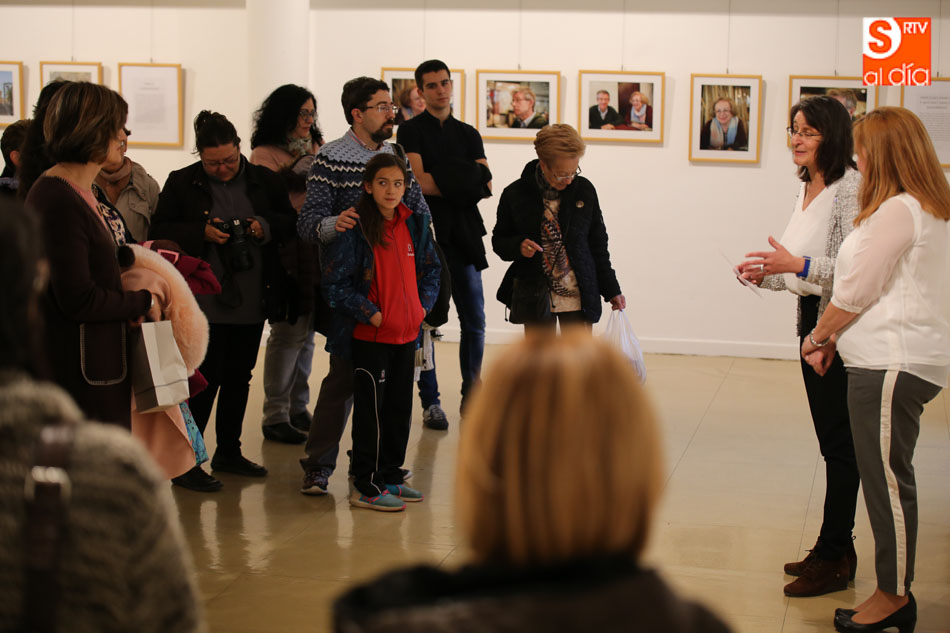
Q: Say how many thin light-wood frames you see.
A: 9